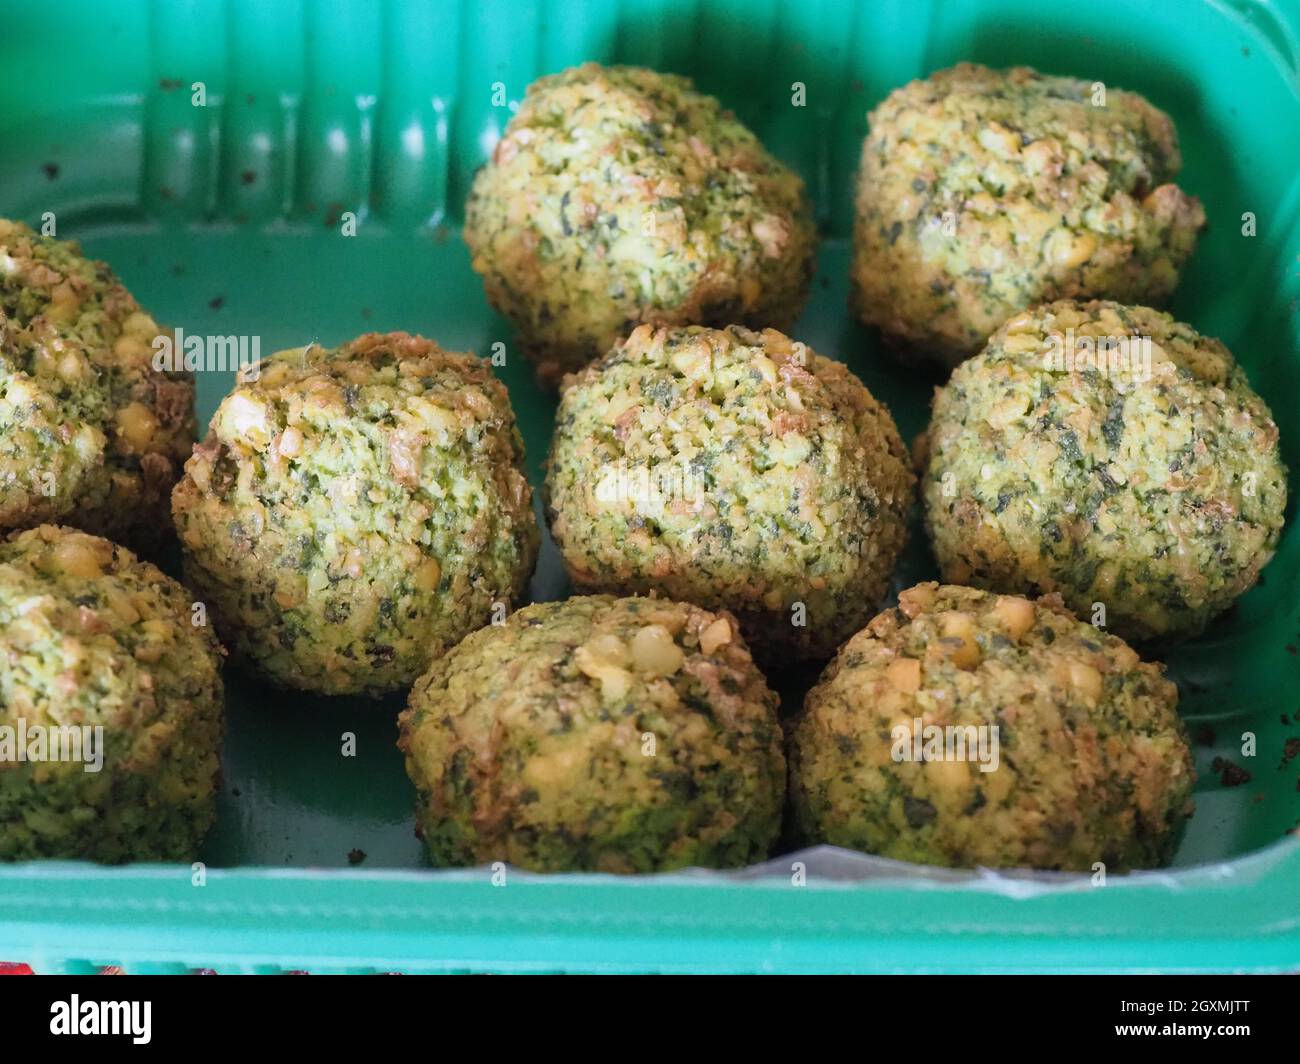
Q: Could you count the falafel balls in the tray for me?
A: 9